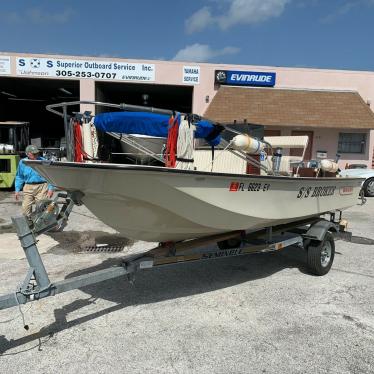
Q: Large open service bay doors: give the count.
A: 2